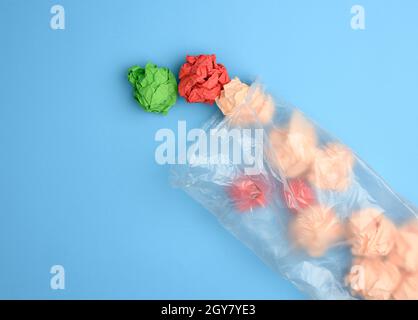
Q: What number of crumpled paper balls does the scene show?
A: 12